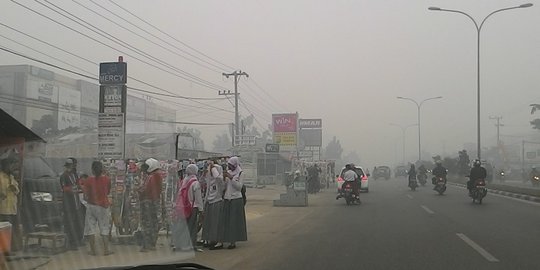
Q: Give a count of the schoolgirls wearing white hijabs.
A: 3